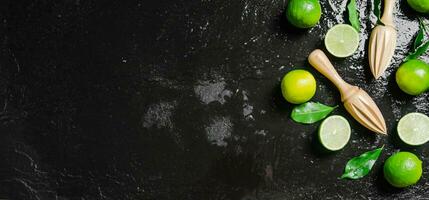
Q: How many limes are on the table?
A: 8